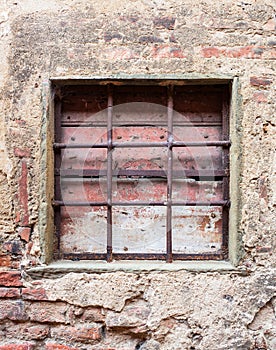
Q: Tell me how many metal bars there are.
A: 4